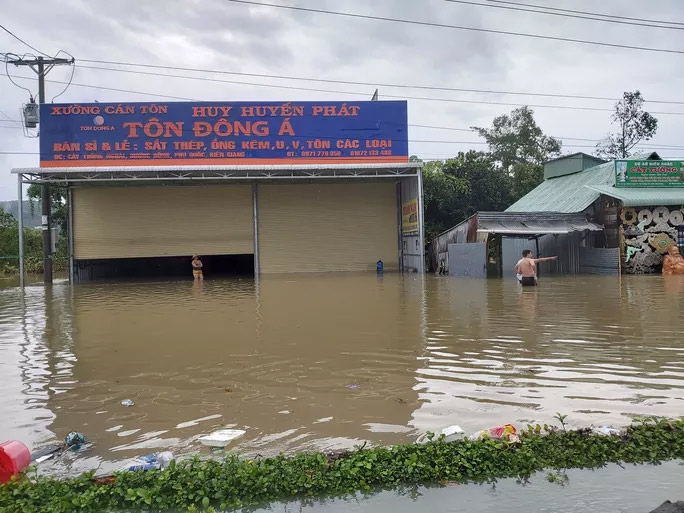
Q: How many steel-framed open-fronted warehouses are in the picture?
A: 1